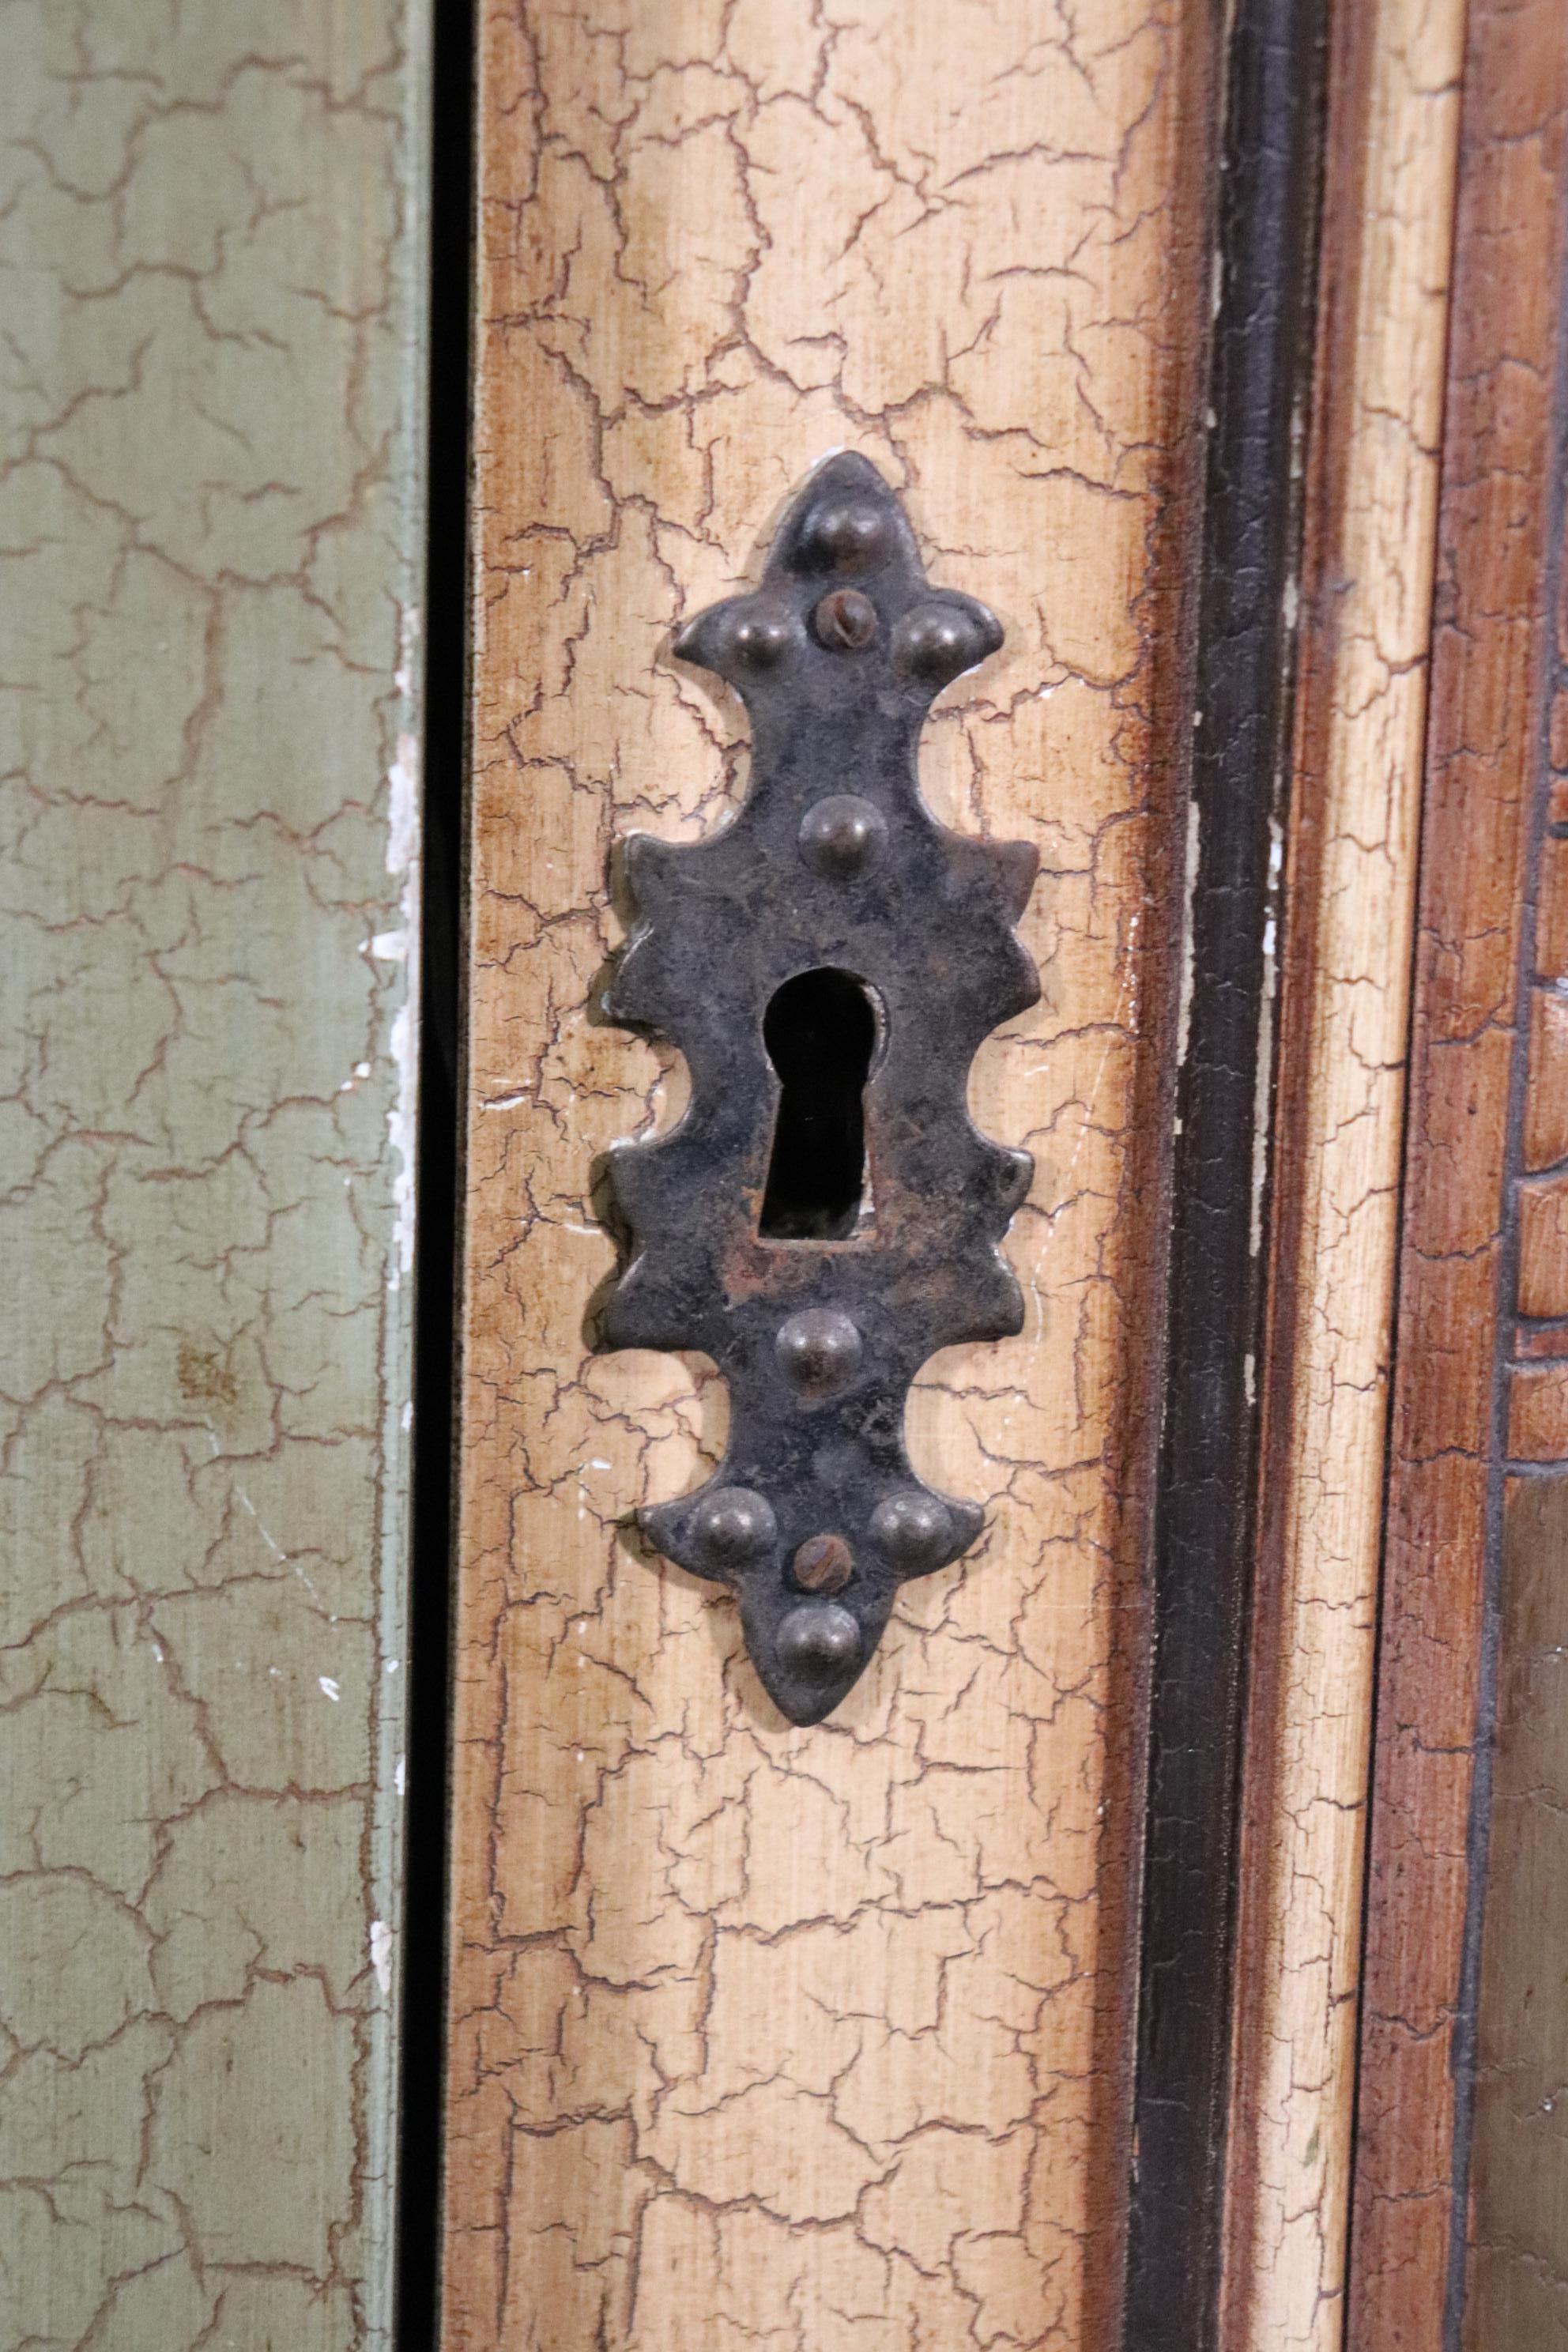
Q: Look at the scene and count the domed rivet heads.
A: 8